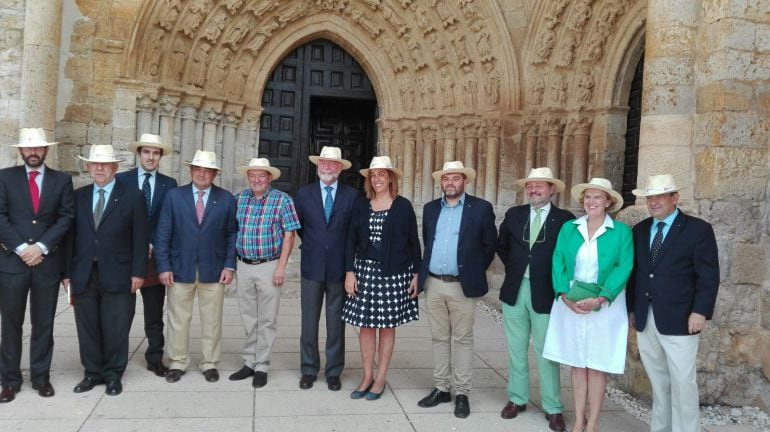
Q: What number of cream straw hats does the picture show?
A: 11